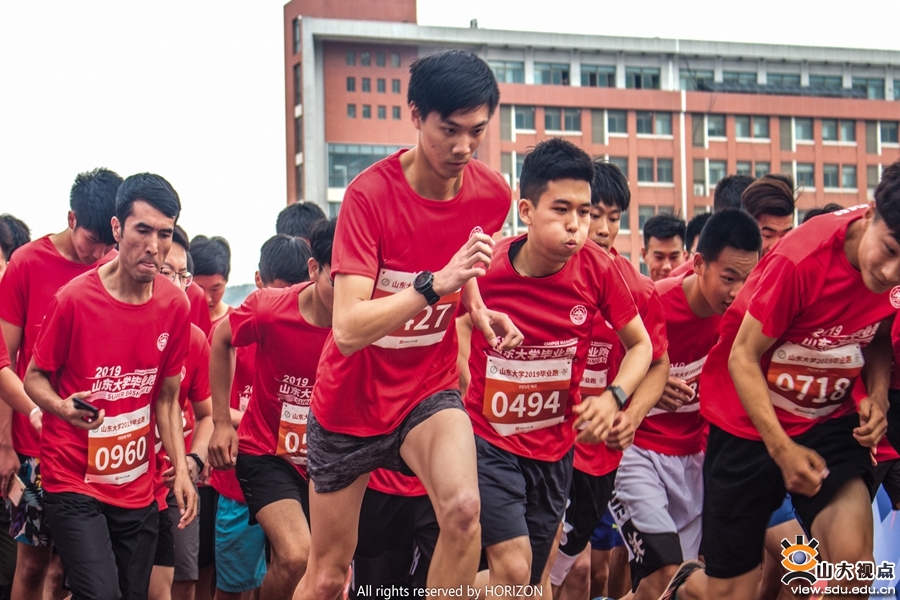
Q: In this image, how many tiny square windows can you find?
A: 12